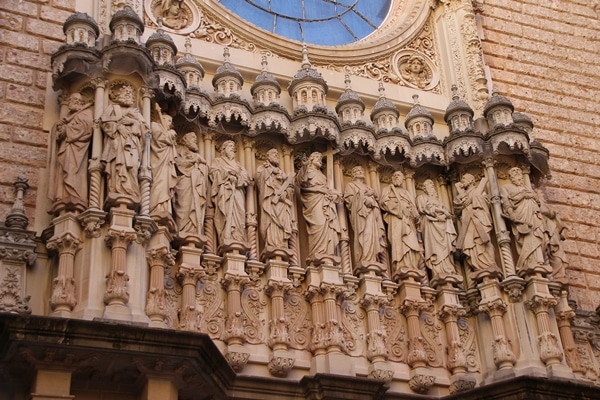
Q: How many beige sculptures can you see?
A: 13